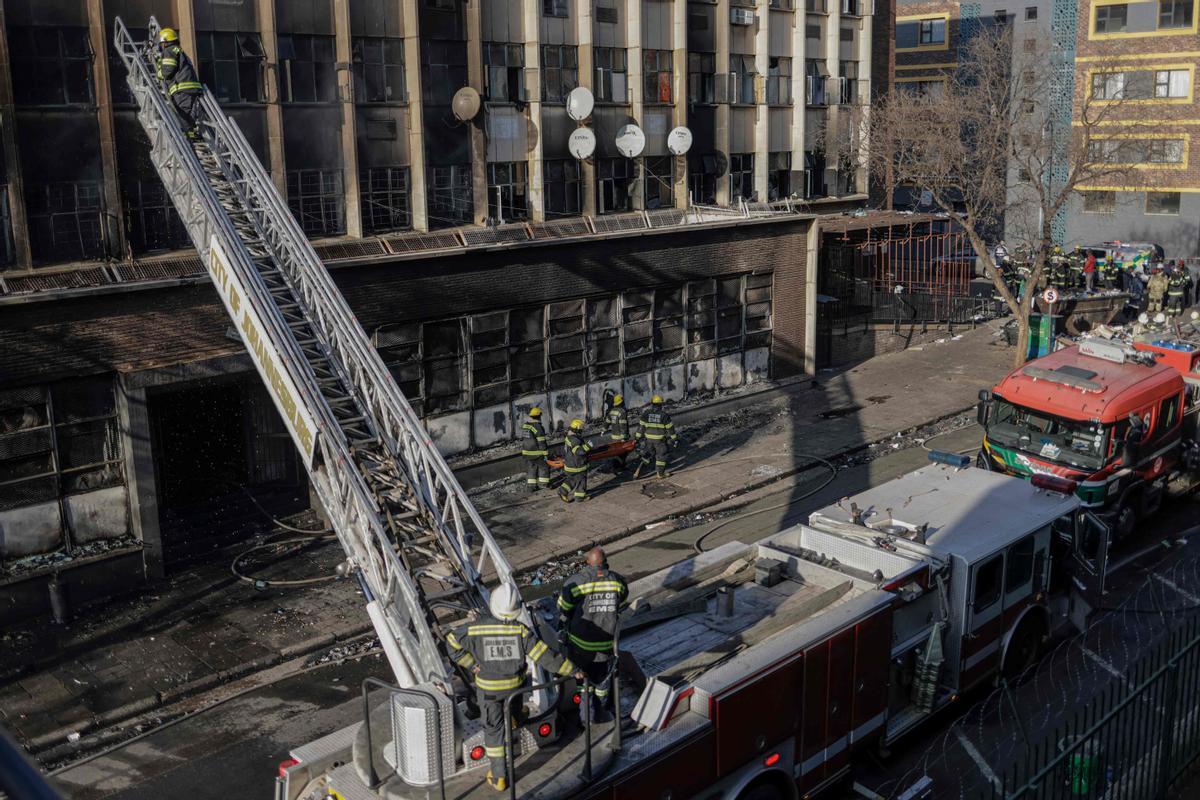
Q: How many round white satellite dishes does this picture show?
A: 4